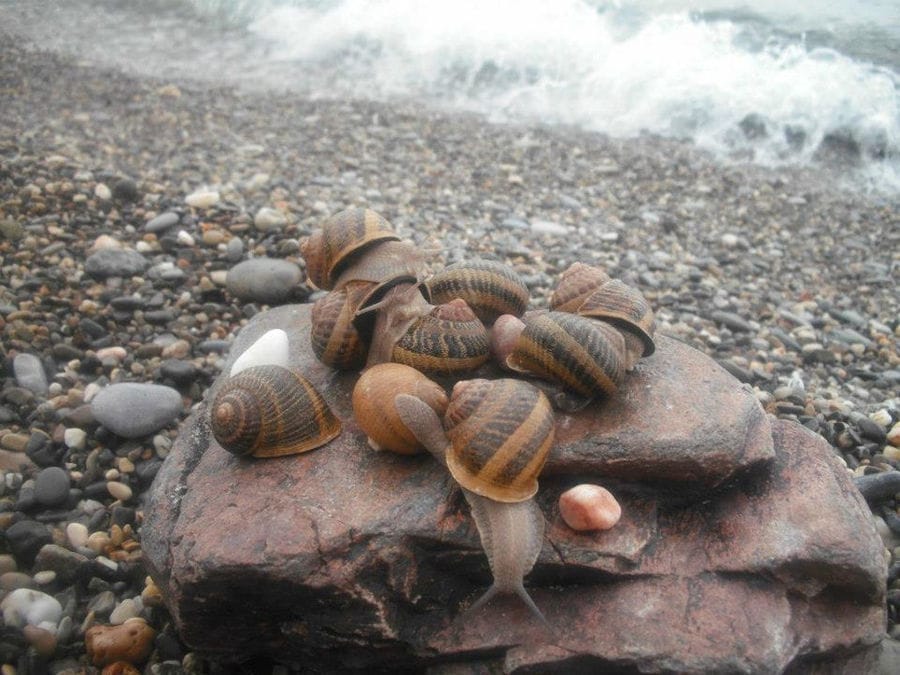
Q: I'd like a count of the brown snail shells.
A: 9